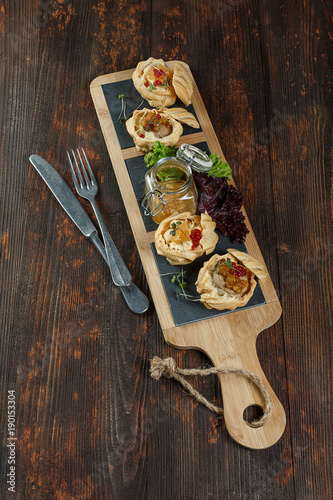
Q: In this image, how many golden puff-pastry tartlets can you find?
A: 4